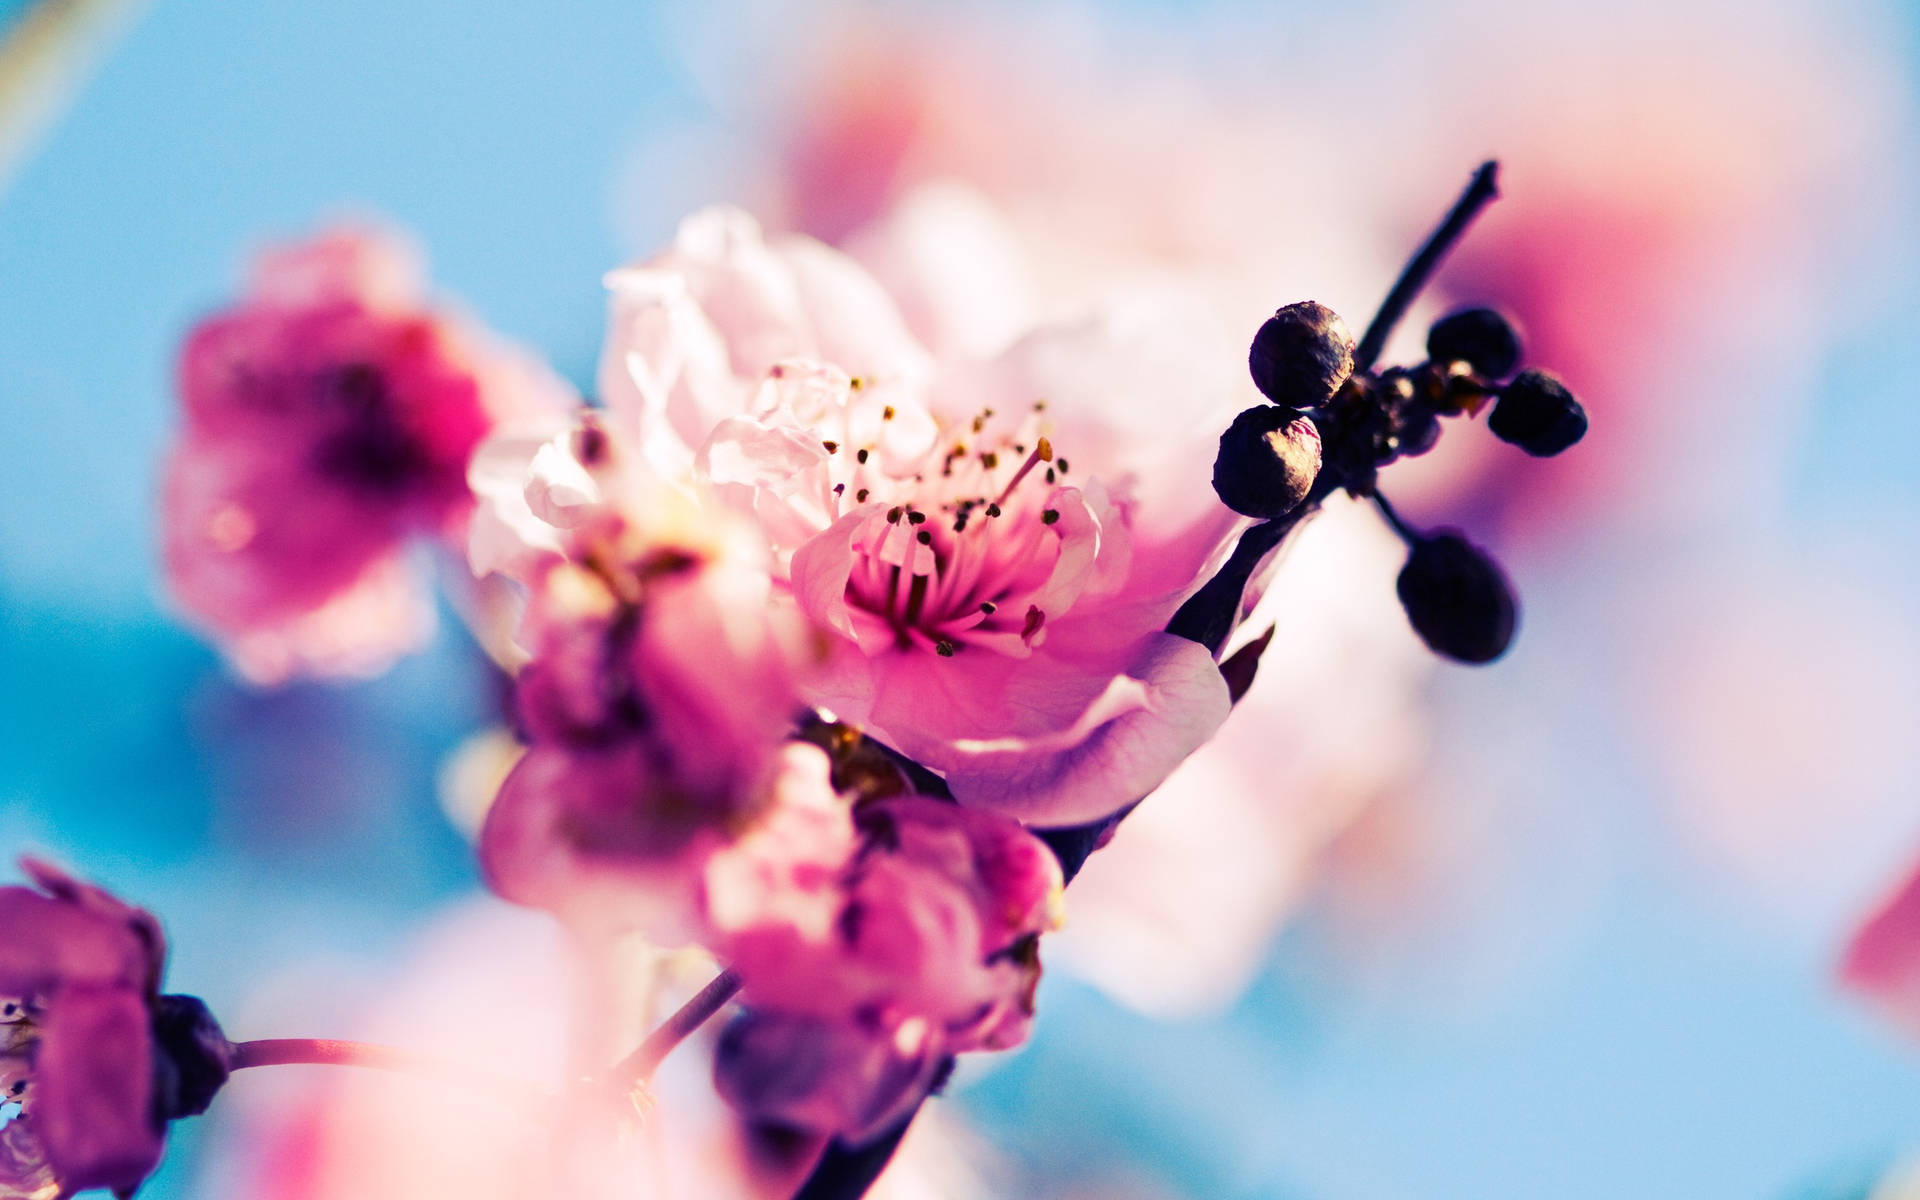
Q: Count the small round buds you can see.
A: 5